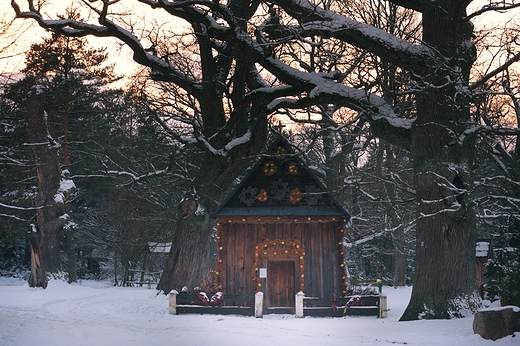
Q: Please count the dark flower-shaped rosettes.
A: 3